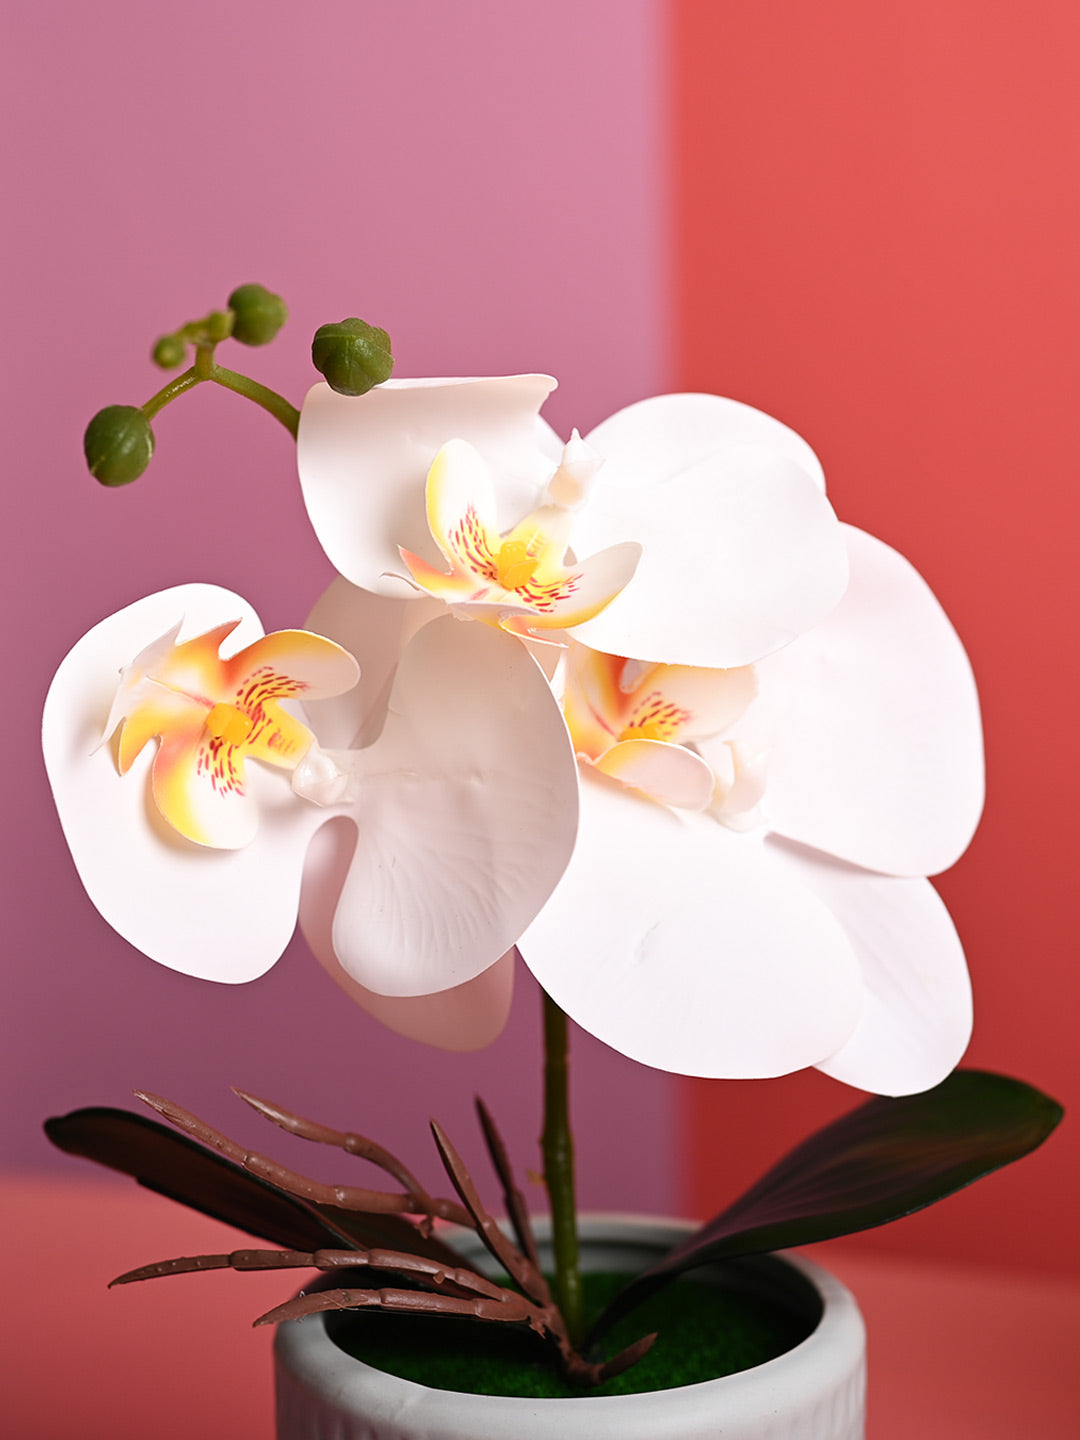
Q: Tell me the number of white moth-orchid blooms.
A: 3